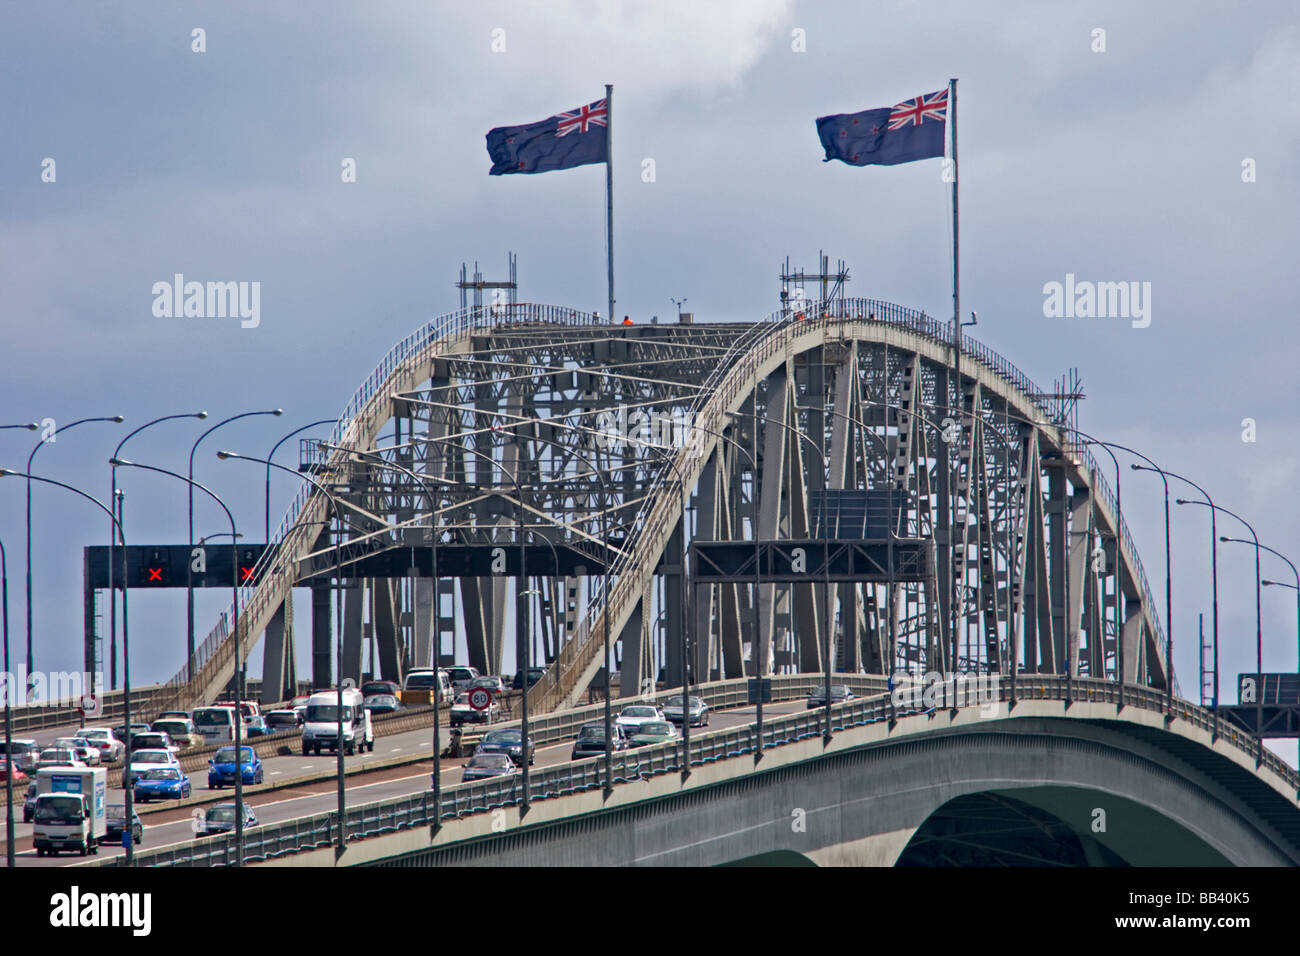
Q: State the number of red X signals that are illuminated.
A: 2